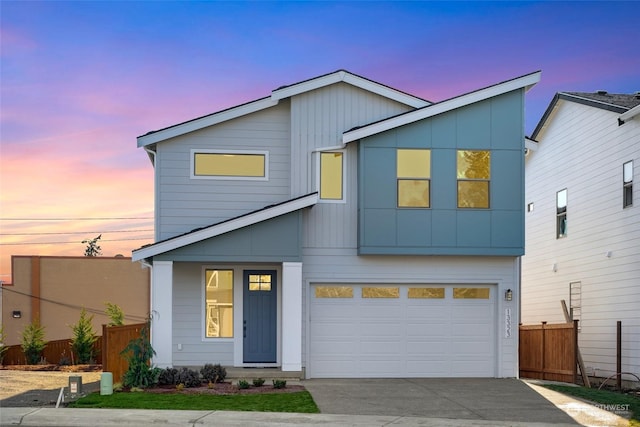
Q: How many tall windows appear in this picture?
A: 6